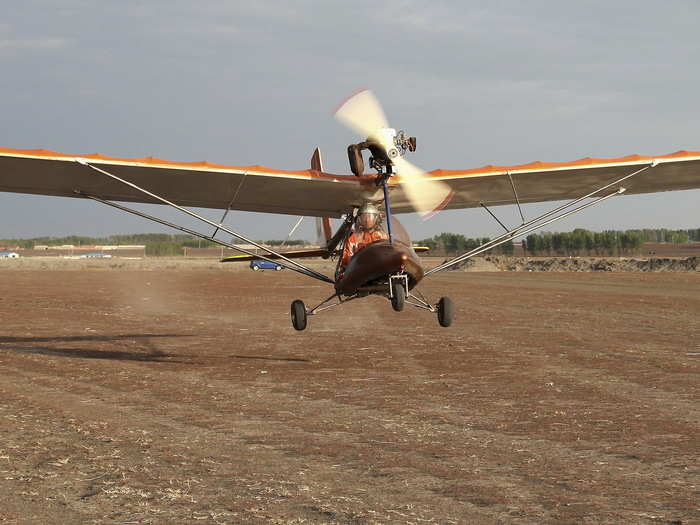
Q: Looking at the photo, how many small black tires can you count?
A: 3